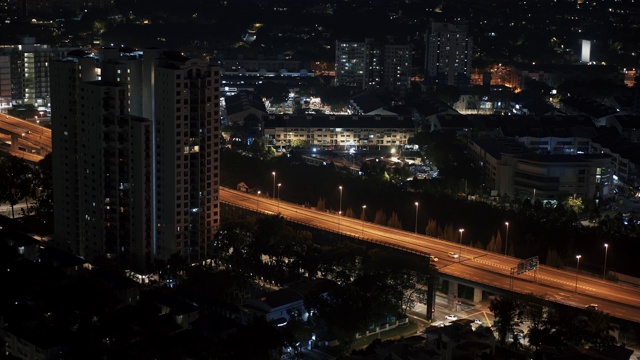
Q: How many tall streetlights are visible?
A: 11